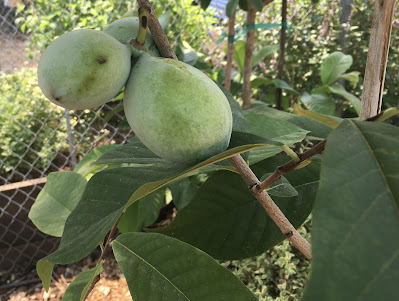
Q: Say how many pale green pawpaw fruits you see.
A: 3